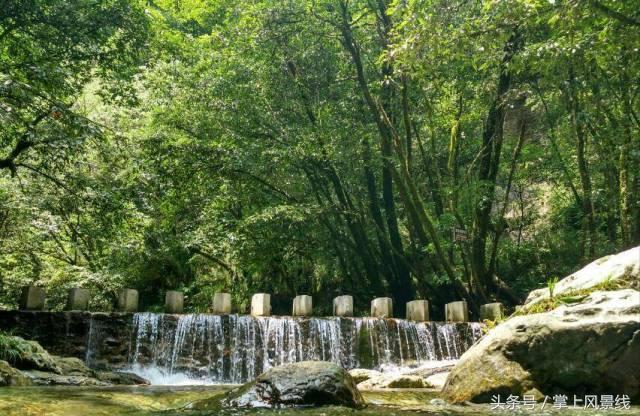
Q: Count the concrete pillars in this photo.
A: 12